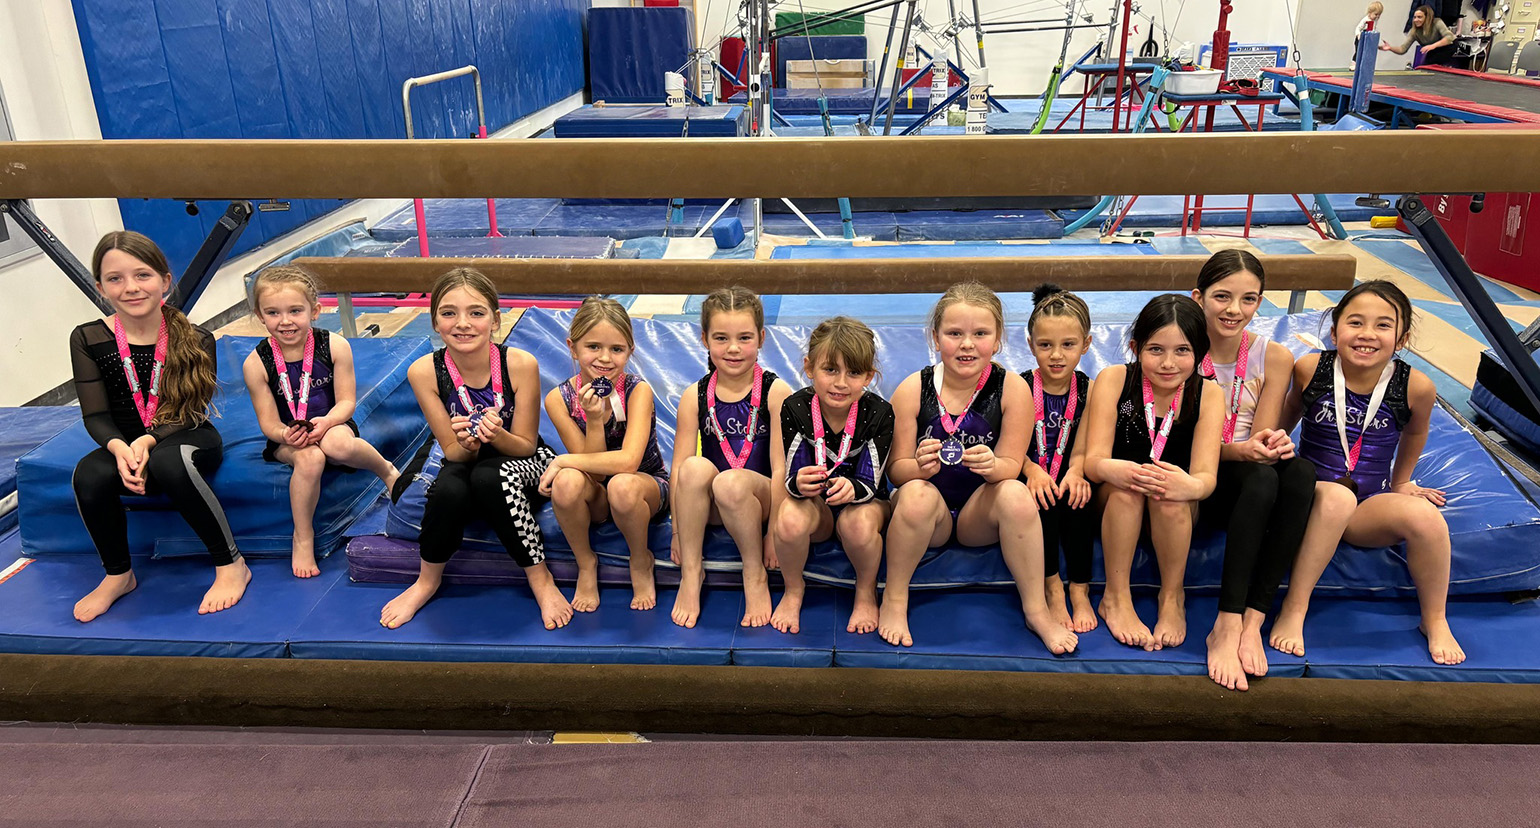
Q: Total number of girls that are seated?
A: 11